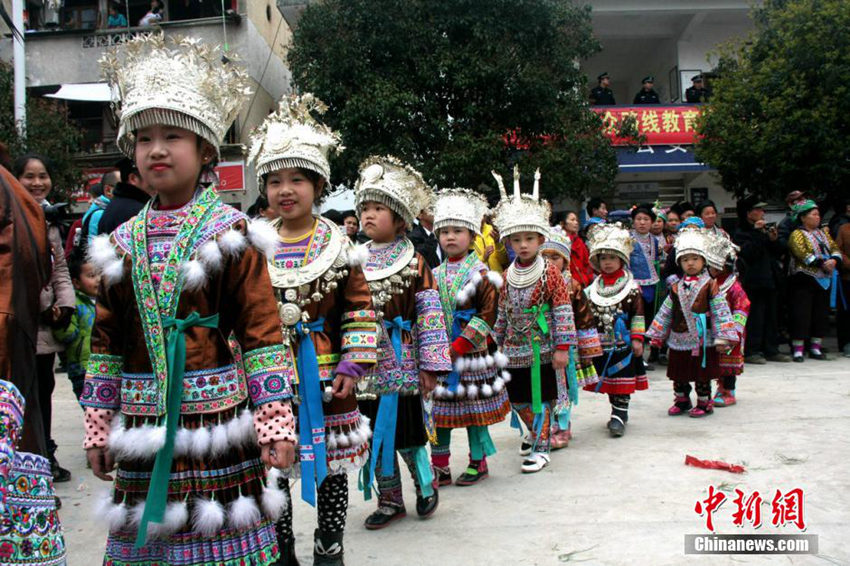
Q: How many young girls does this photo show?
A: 9